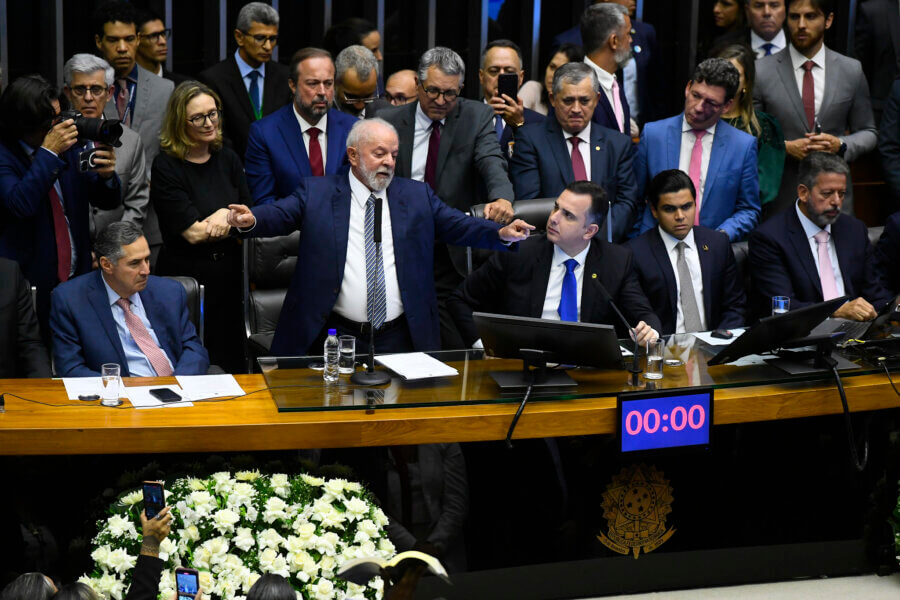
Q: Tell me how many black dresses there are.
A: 1